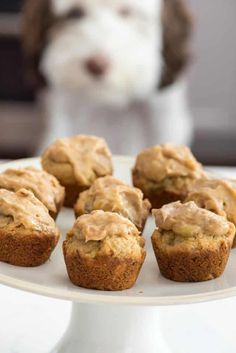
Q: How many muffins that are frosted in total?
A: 8